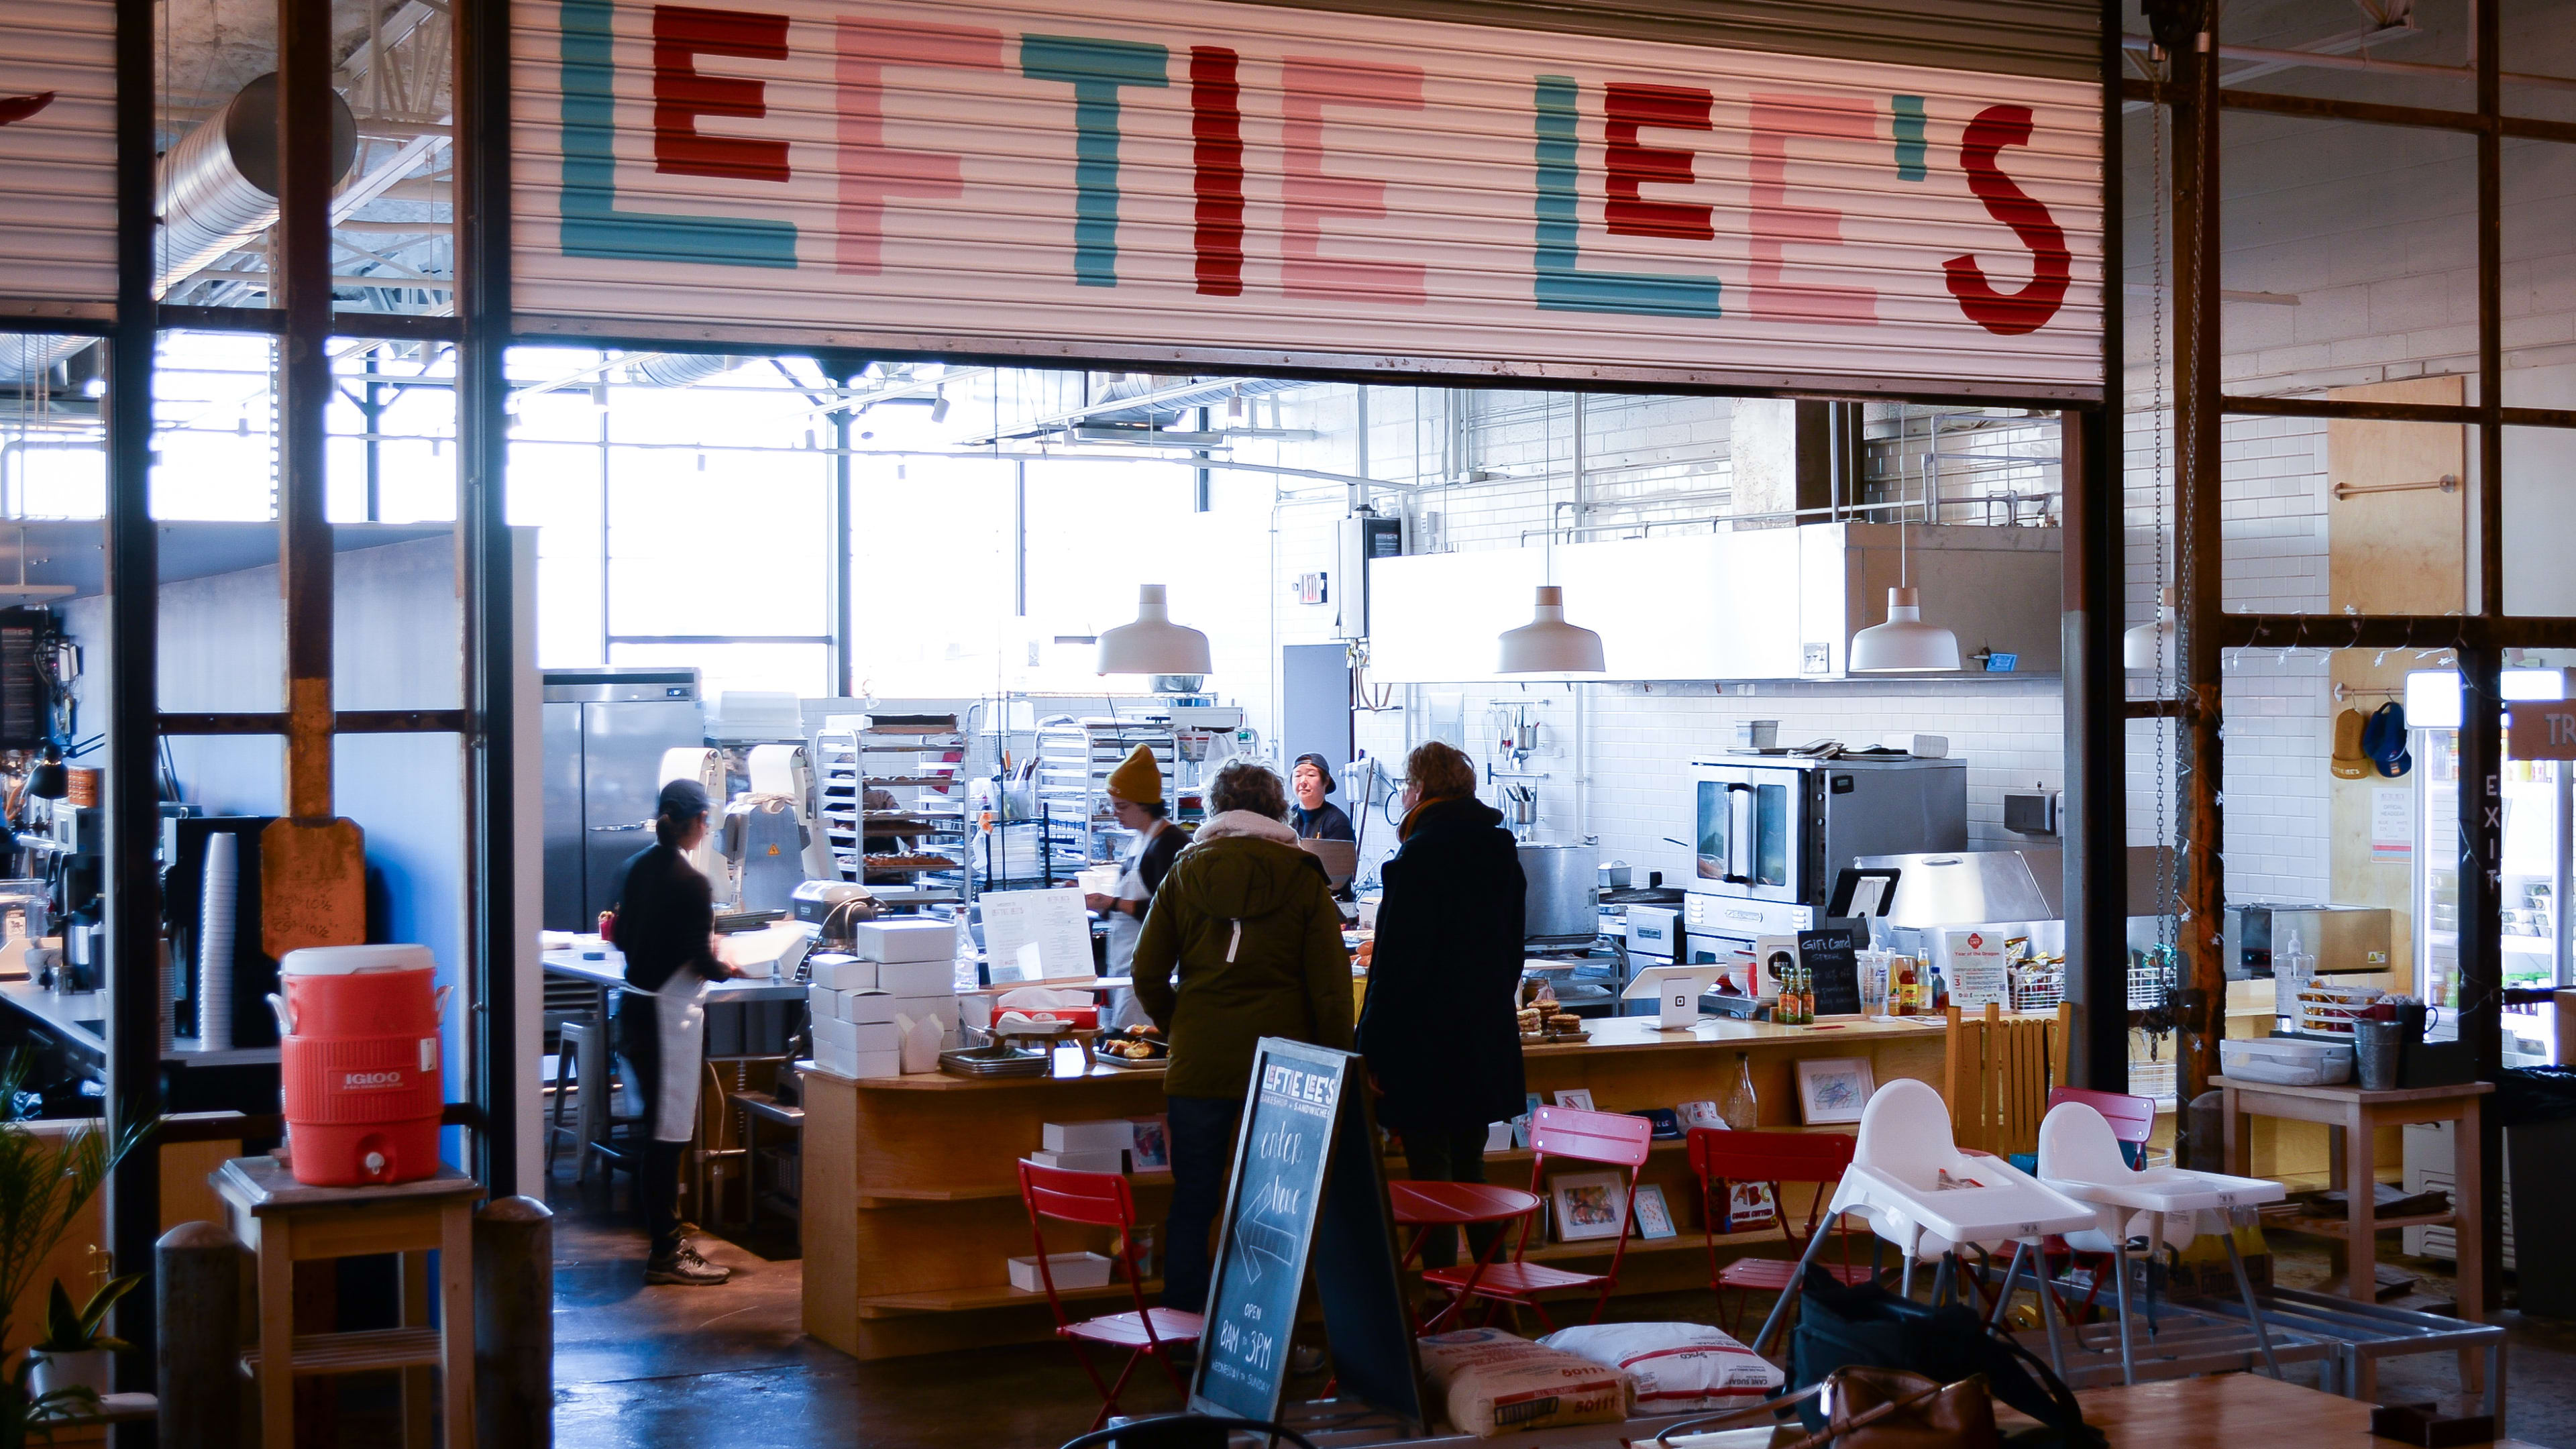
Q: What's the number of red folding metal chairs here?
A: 4